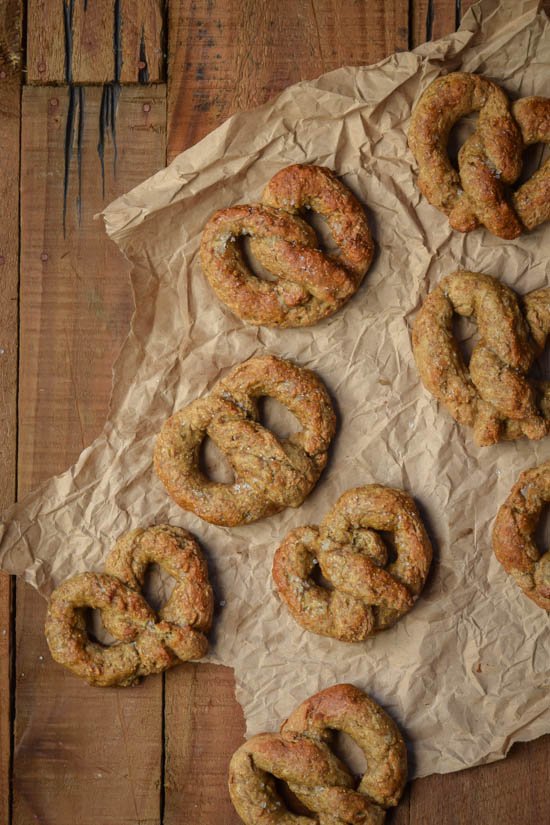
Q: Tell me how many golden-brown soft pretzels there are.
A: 8